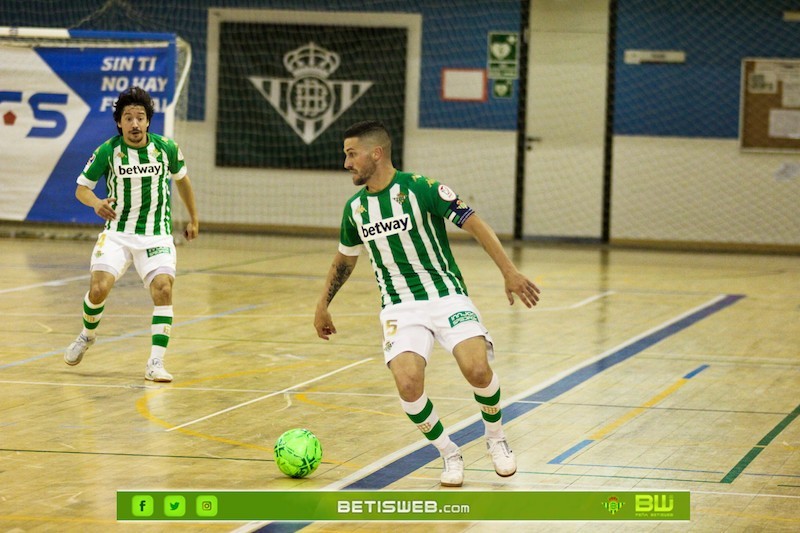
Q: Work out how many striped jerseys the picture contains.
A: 2